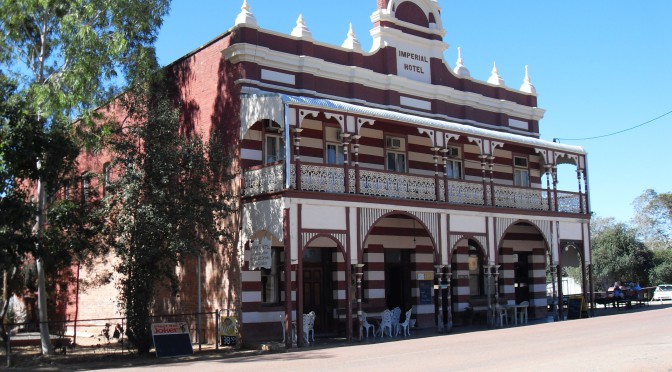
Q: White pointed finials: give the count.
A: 6